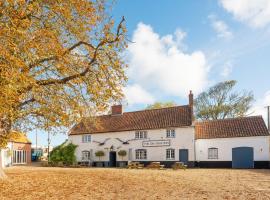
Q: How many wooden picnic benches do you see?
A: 3